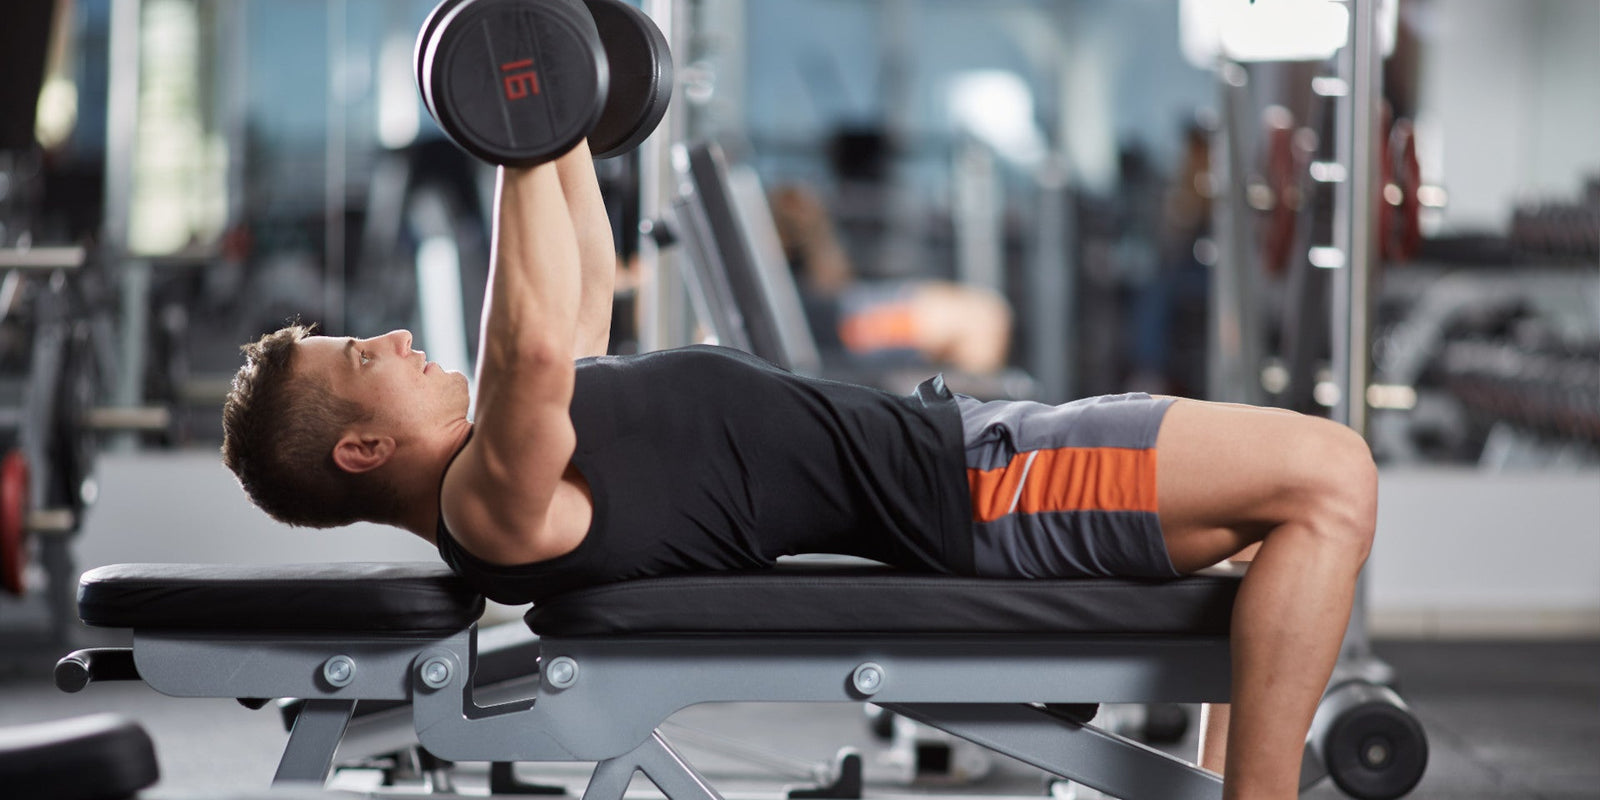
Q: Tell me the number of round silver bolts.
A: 4